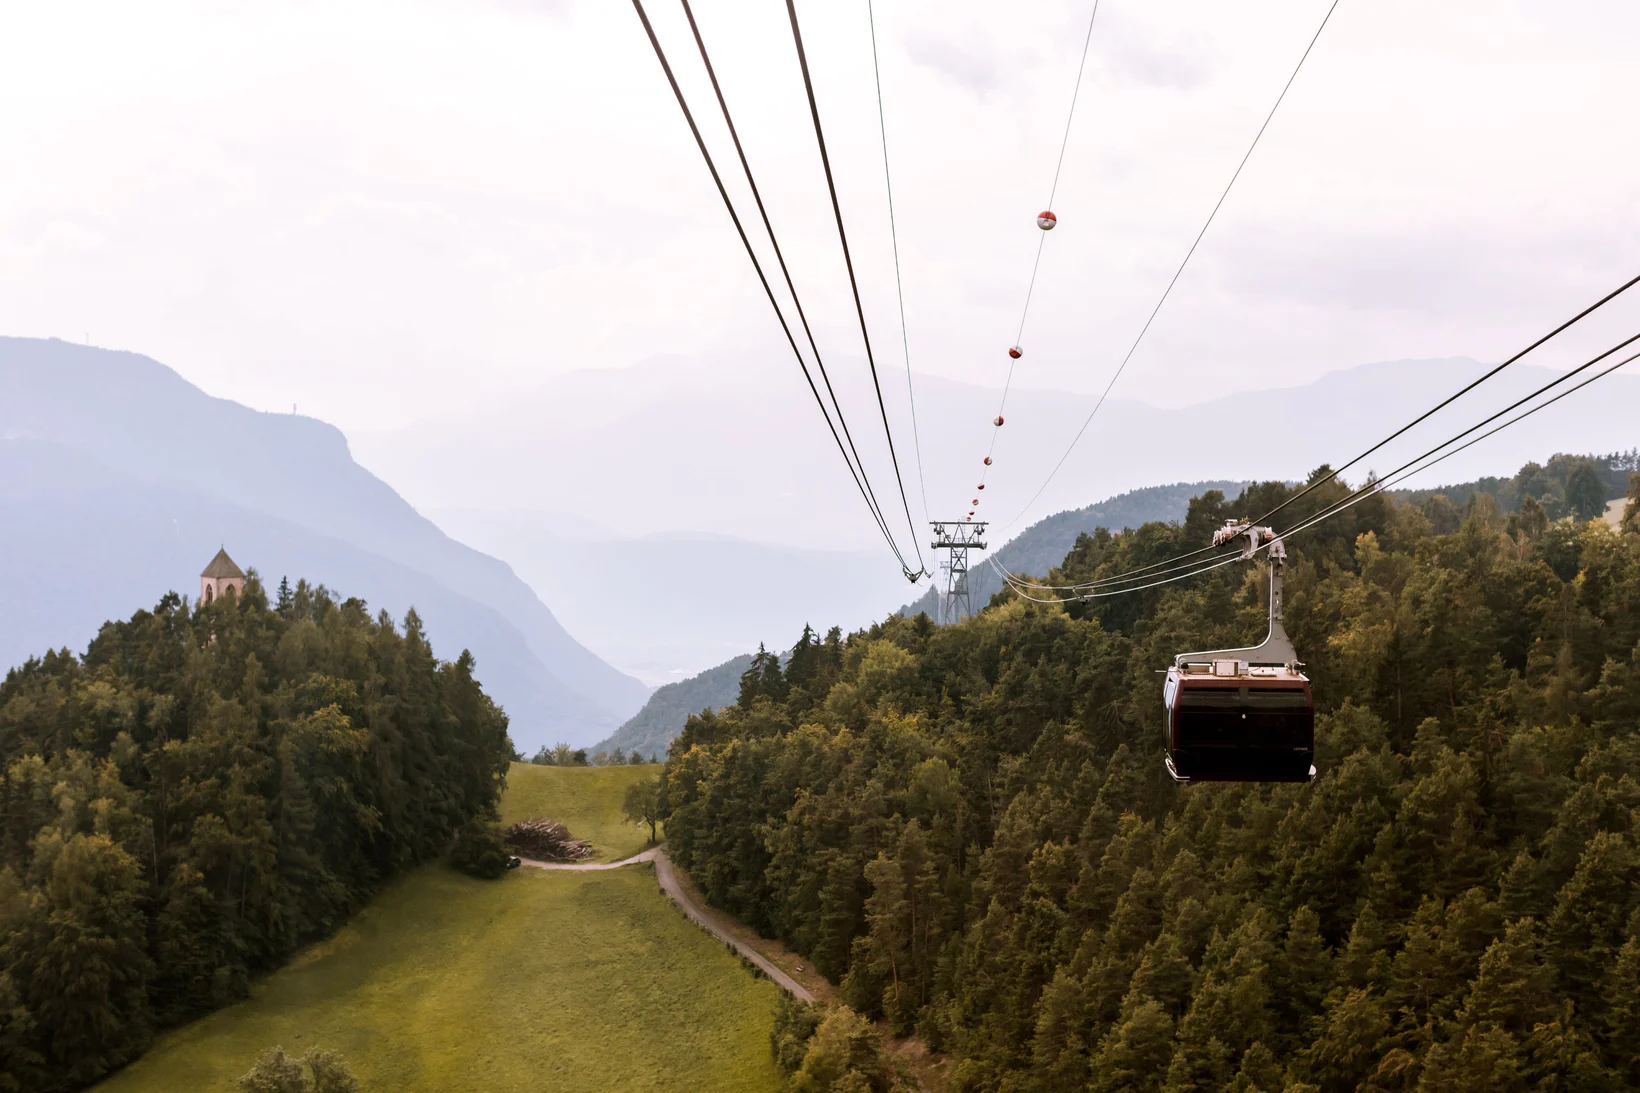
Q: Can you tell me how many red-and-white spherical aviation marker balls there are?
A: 8